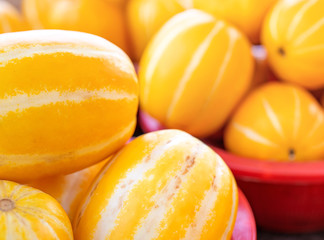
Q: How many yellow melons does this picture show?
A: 11